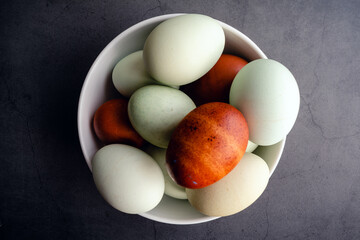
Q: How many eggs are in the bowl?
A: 11